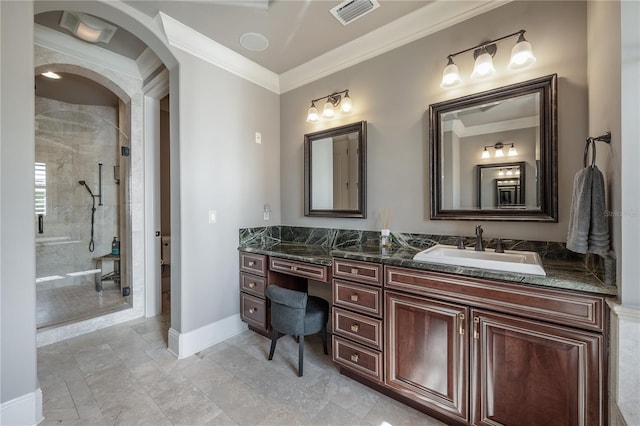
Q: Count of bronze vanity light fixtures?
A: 2